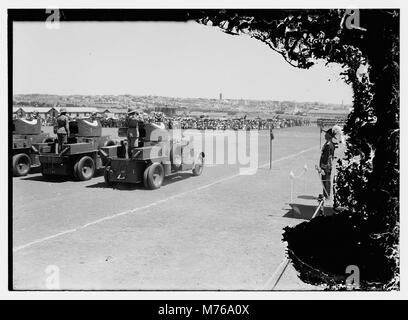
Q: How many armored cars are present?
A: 3